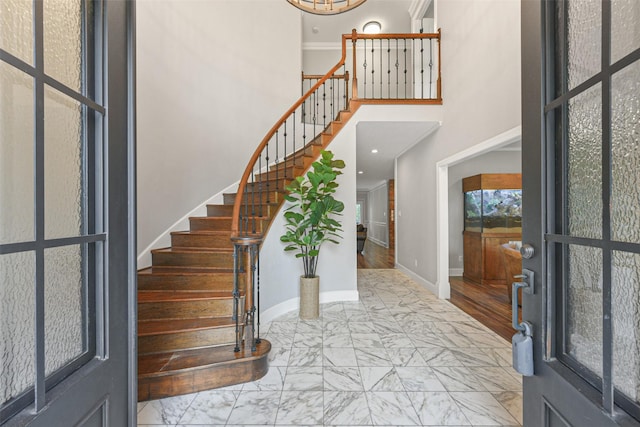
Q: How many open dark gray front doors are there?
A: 2